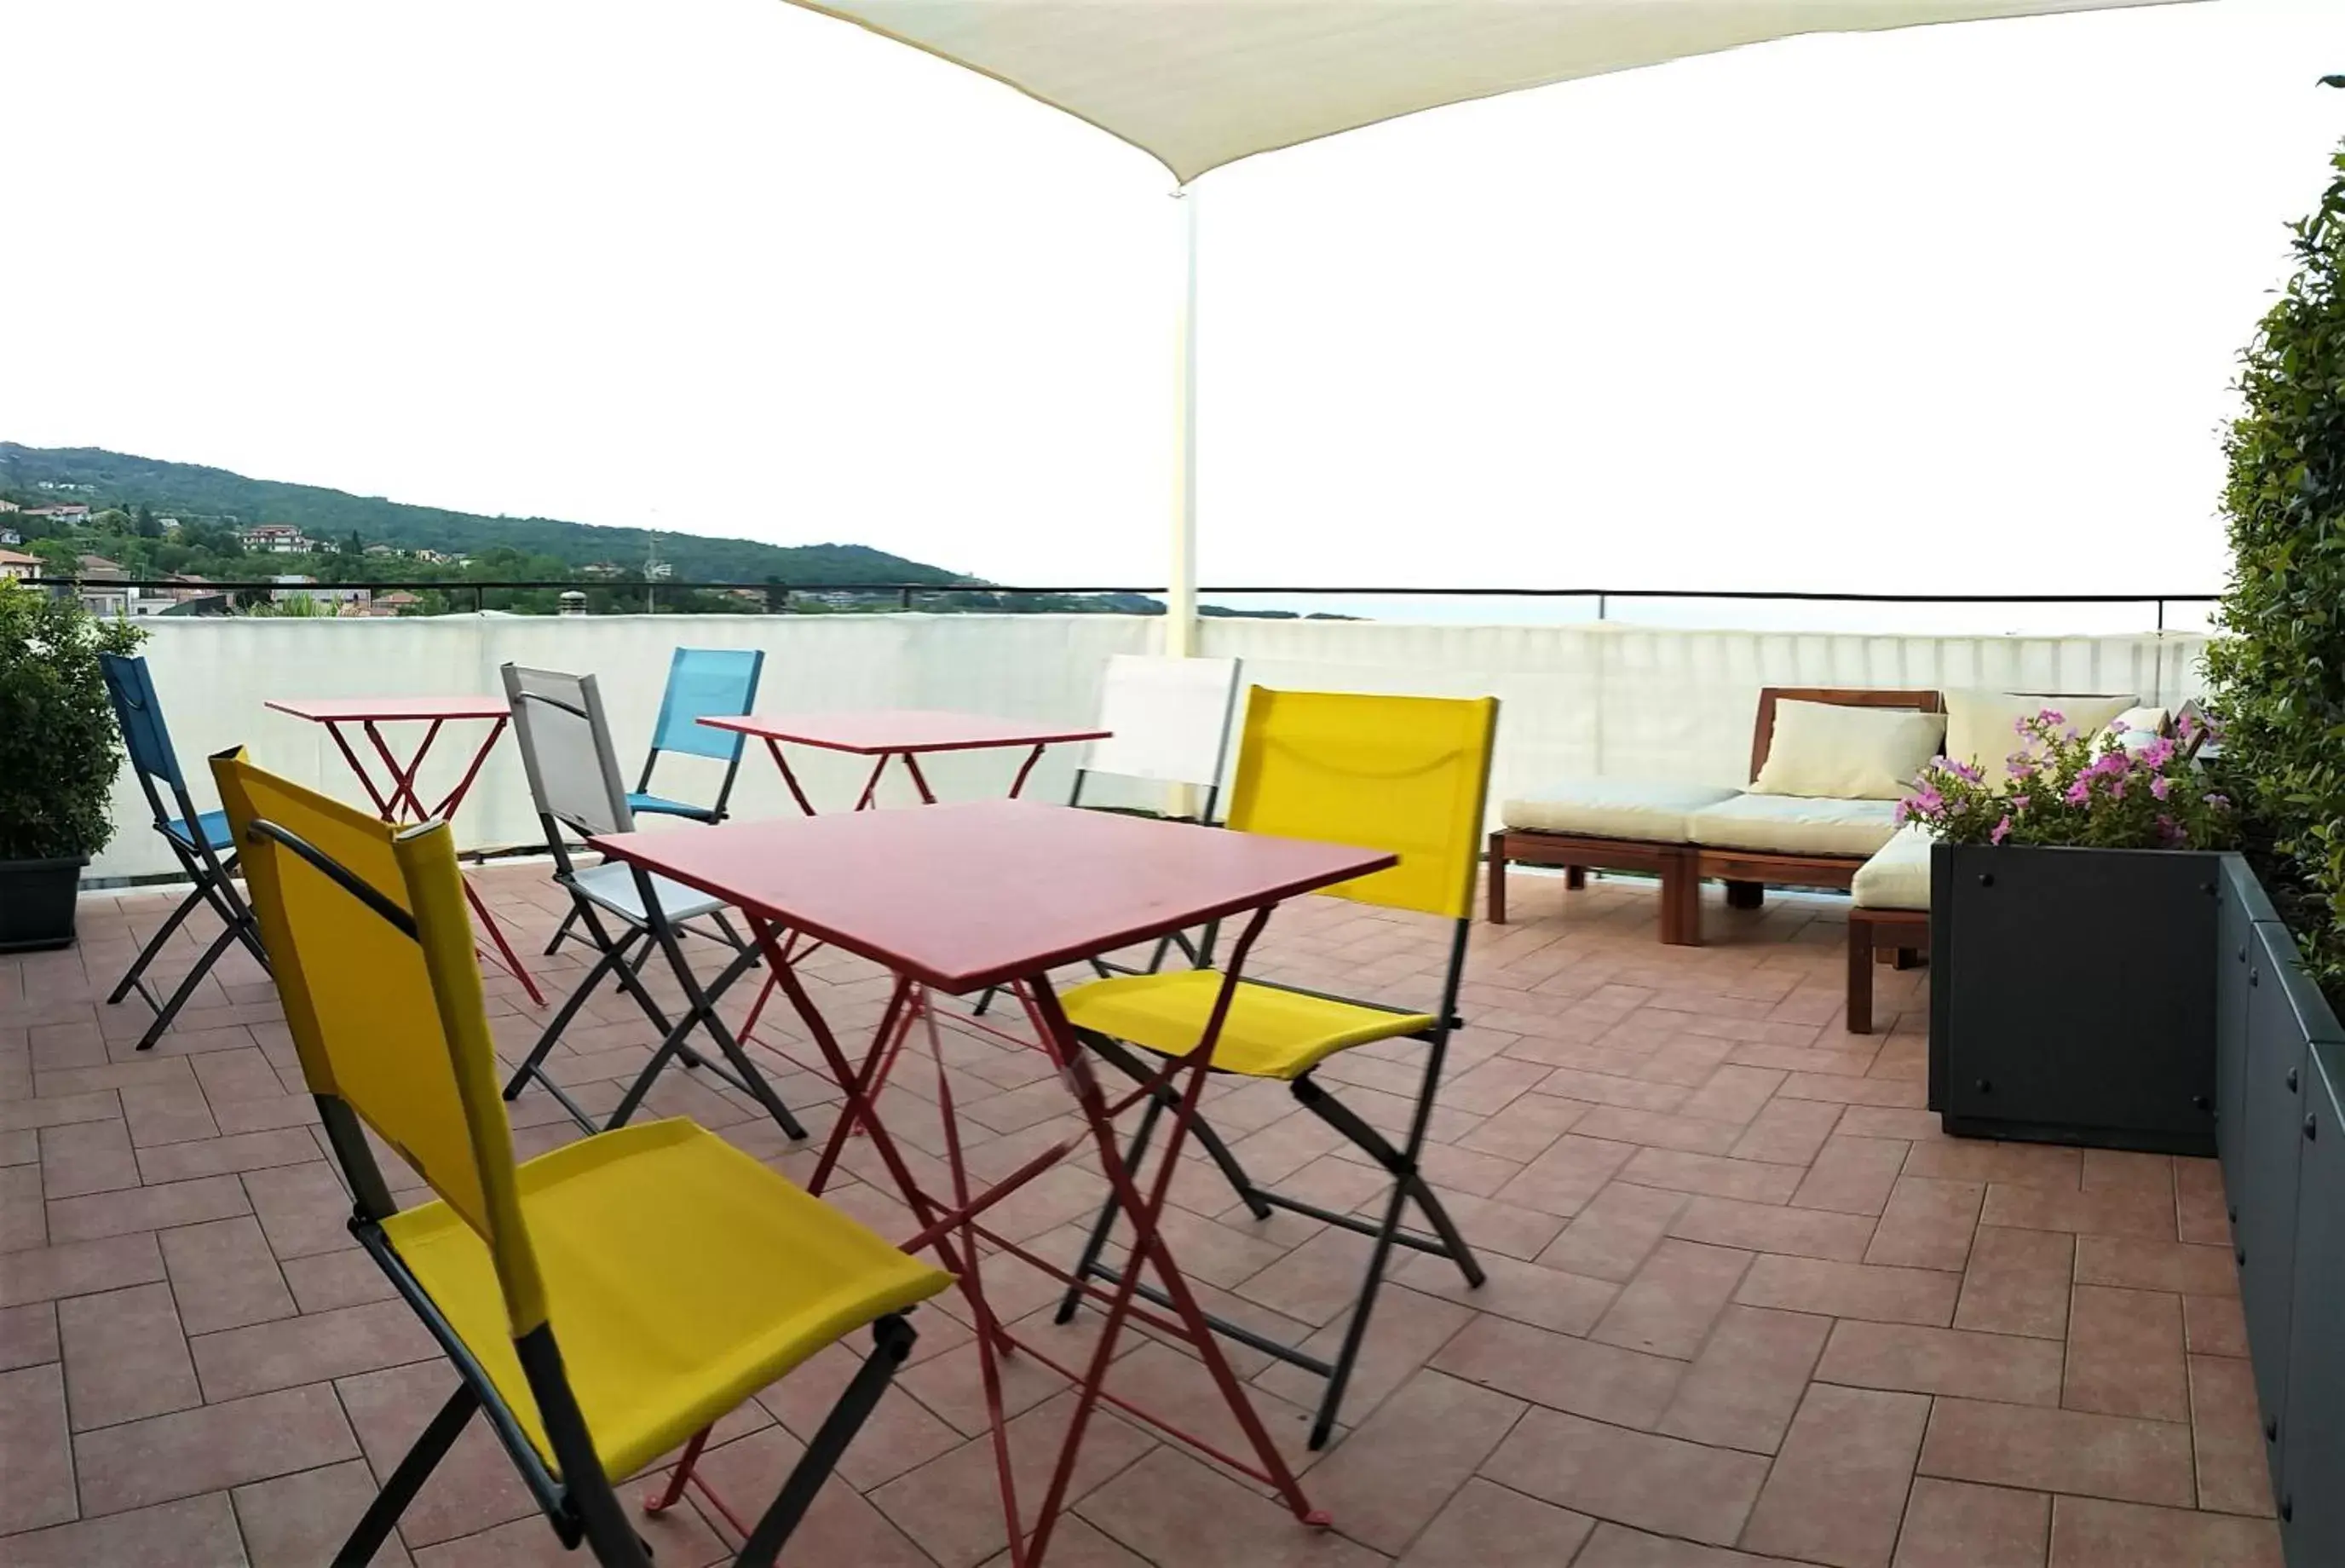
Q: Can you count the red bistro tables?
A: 3